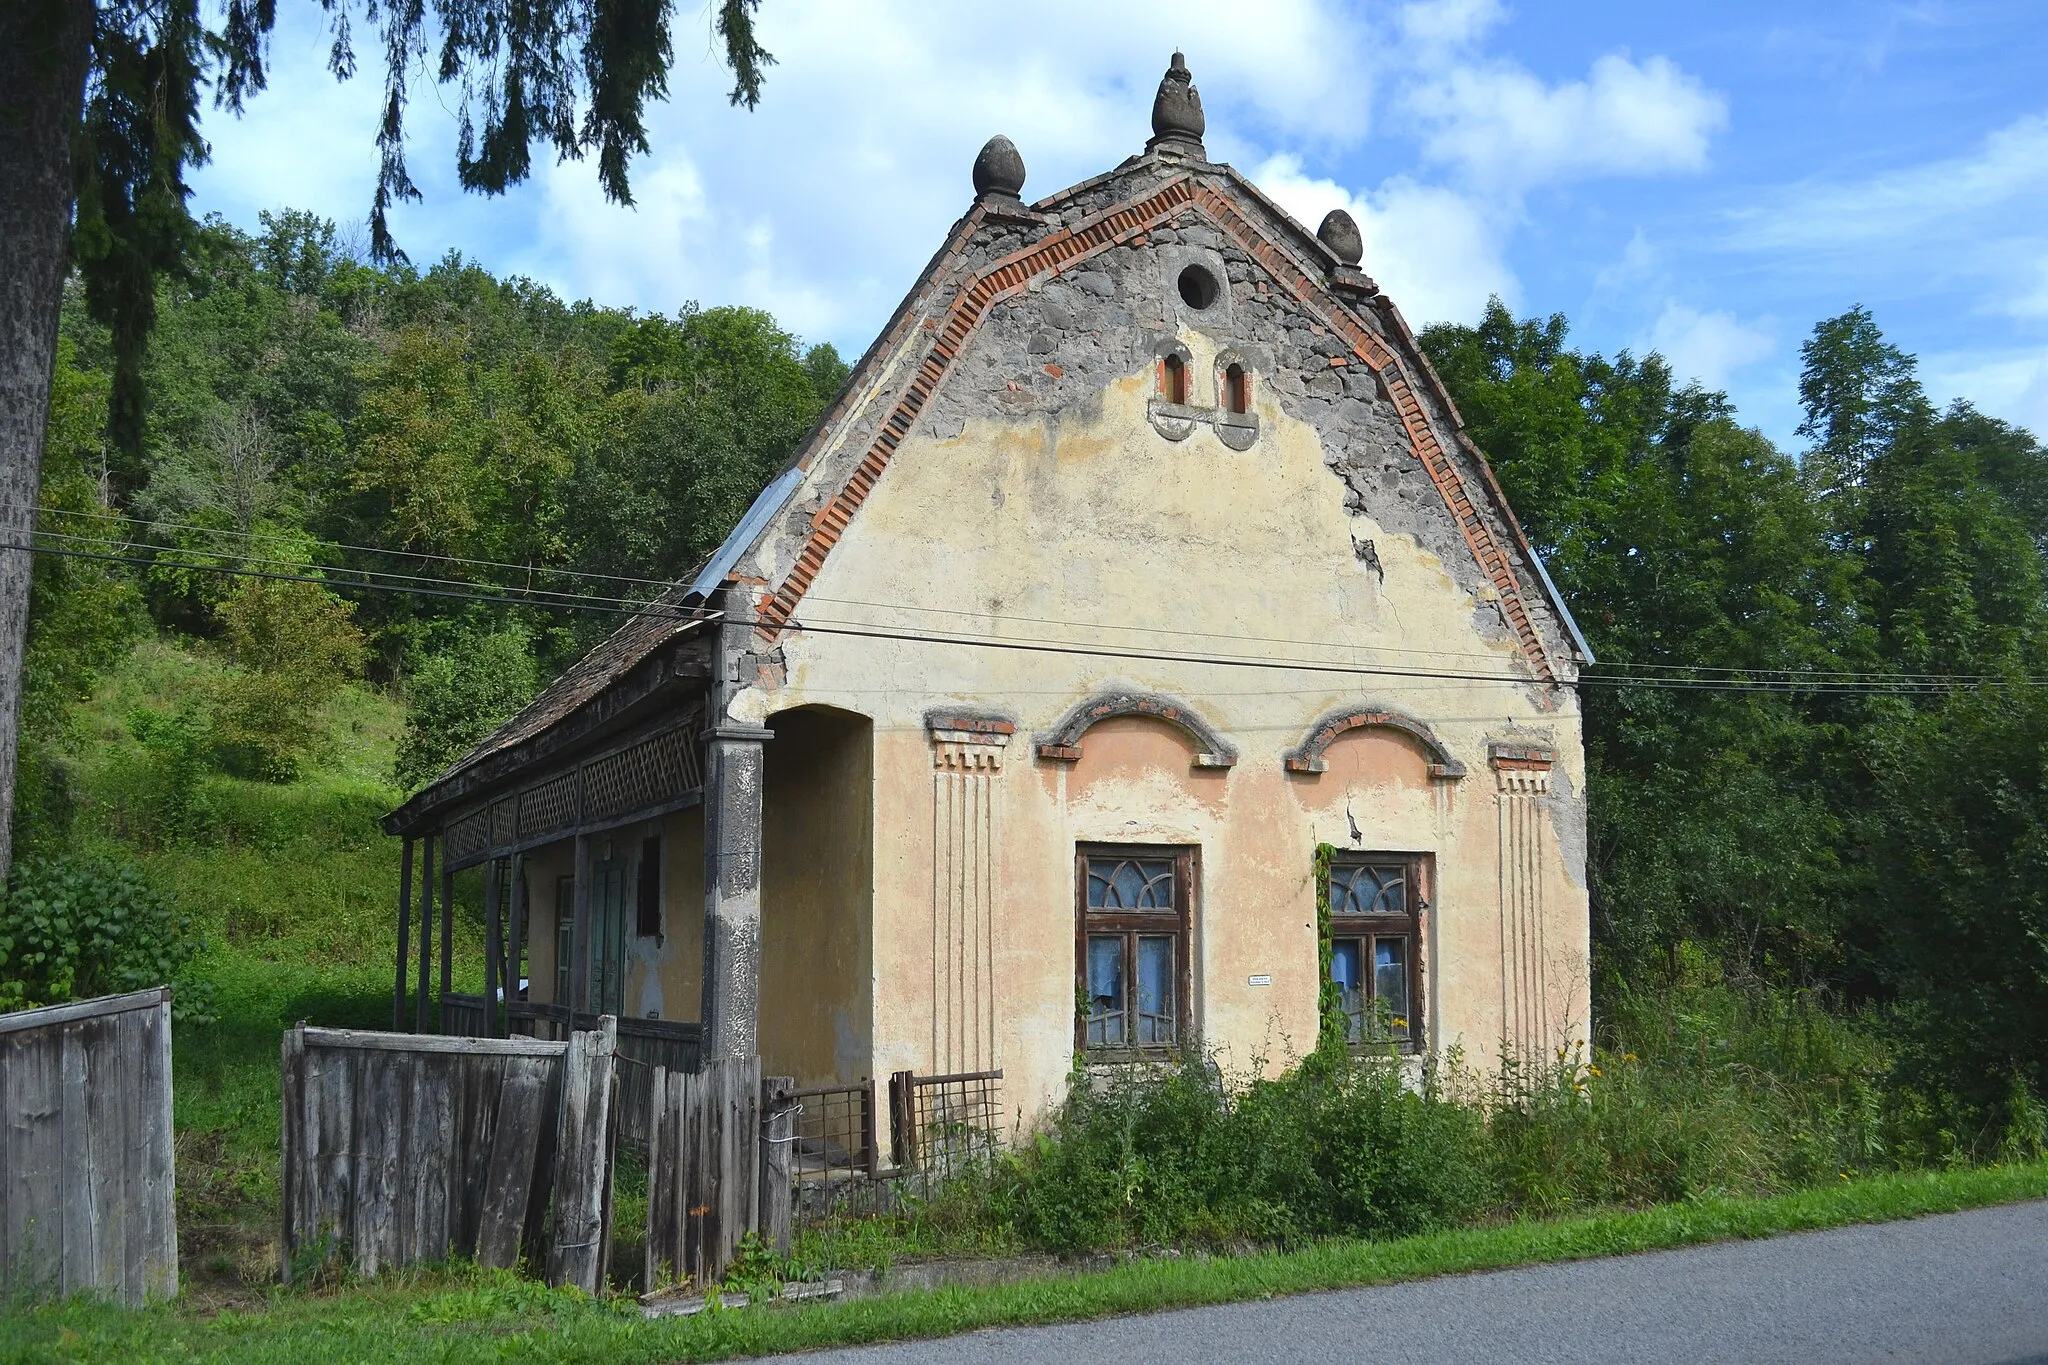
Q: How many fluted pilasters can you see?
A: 2